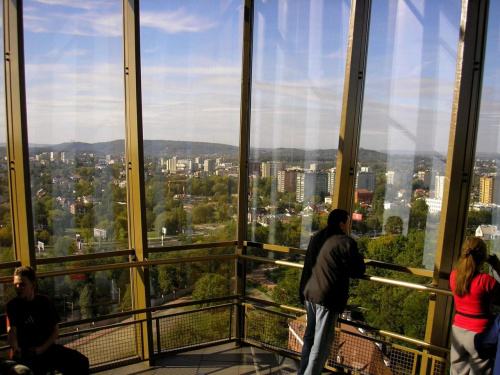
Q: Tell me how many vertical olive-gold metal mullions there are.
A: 5